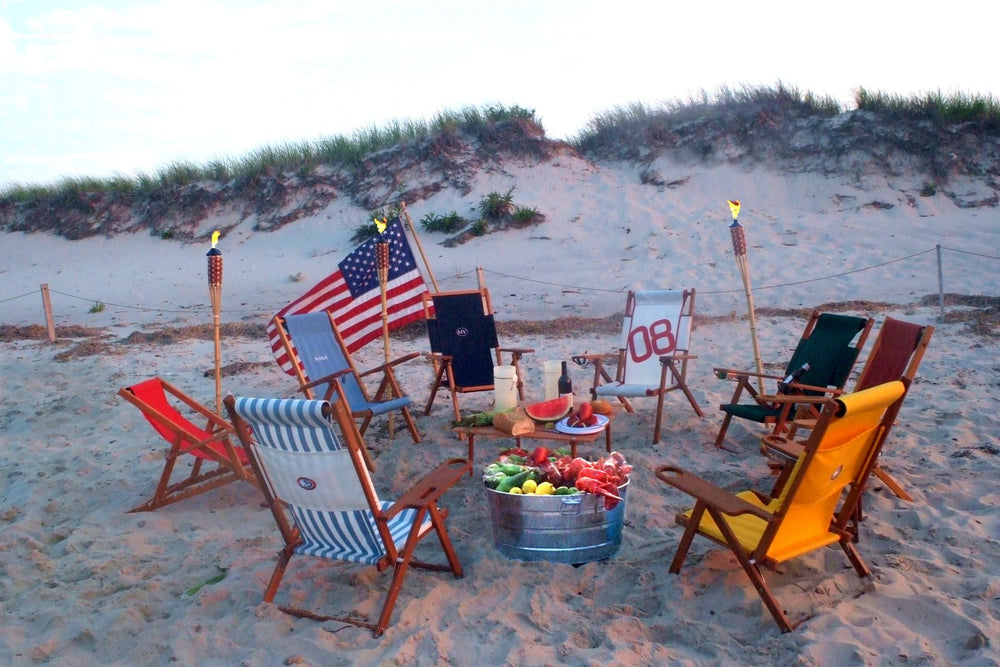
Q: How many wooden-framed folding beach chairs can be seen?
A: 8